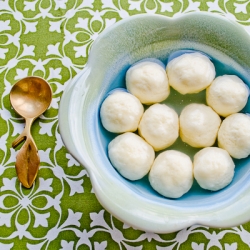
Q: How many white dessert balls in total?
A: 10